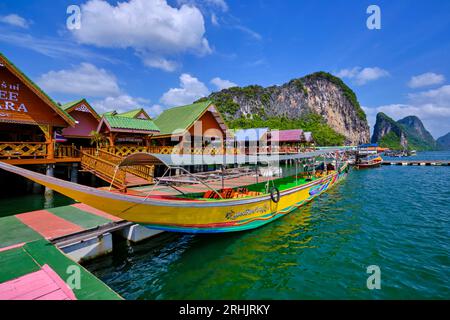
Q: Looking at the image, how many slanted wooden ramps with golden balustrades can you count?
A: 1